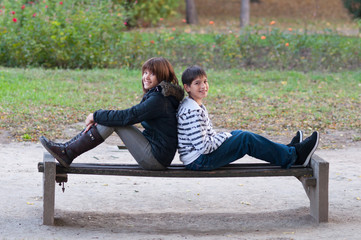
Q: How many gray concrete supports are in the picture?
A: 2